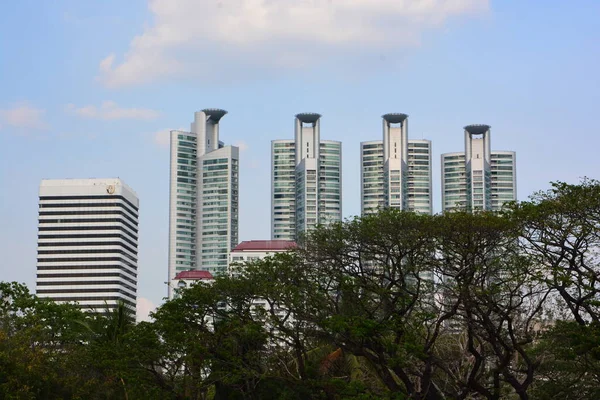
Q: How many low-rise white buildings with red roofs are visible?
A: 2